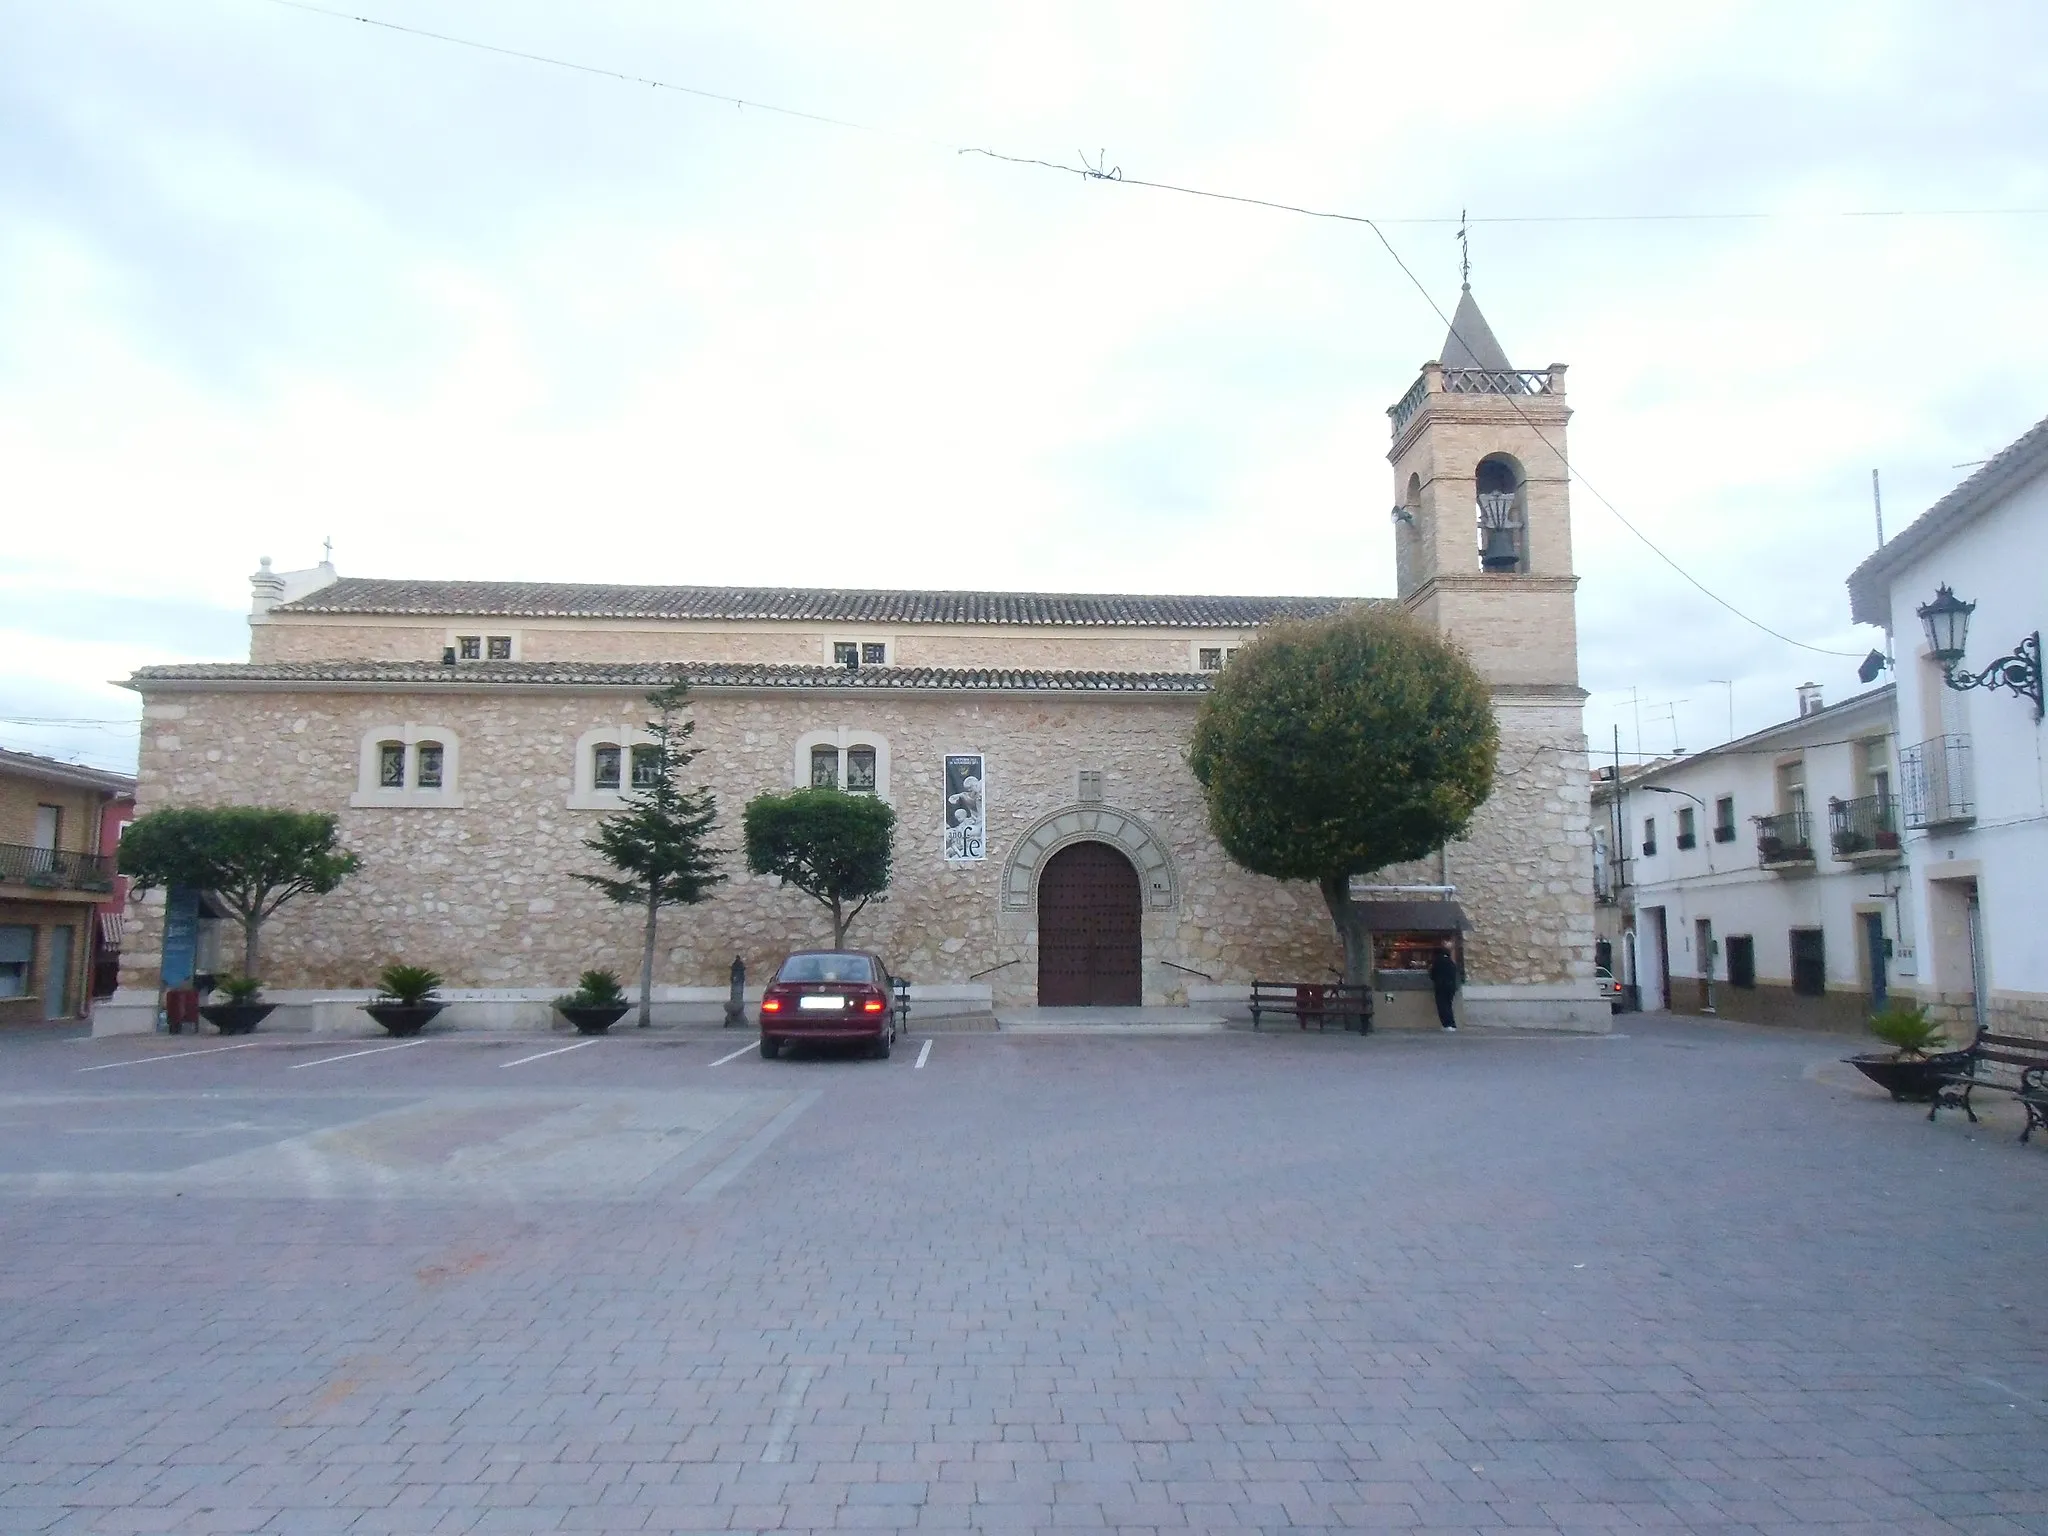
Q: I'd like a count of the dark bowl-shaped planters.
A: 4